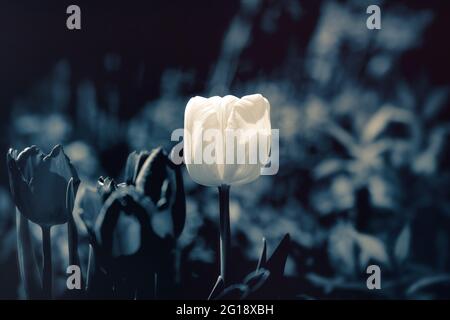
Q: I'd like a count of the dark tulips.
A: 3